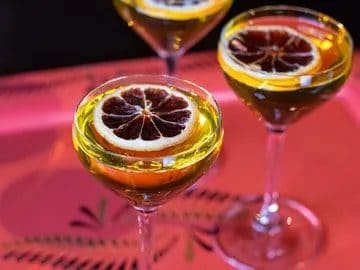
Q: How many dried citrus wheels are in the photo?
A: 3